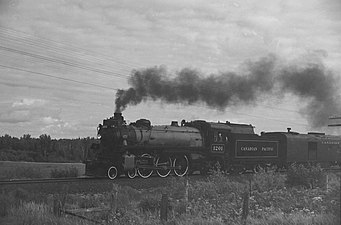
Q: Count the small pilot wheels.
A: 2